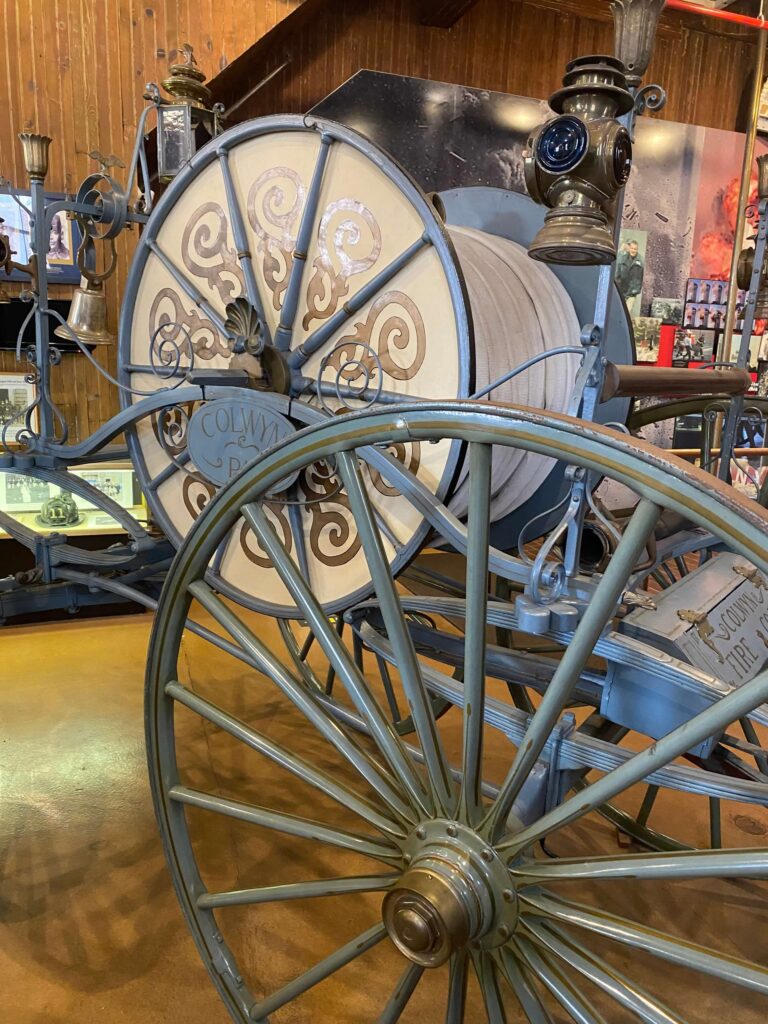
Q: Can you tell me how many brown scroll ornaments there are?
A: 10